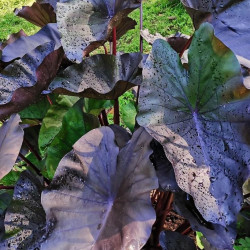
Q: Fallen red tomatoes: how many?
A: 0